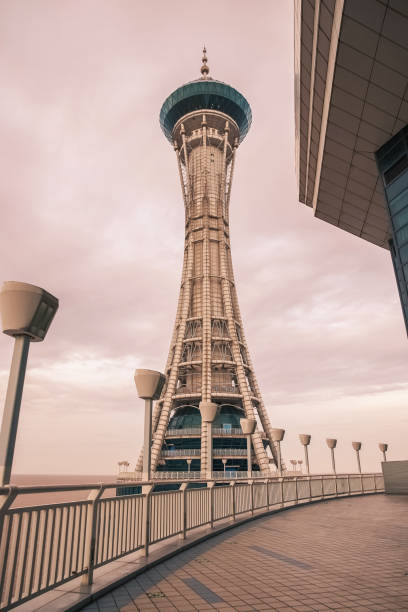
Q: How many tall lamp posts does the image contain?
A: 9